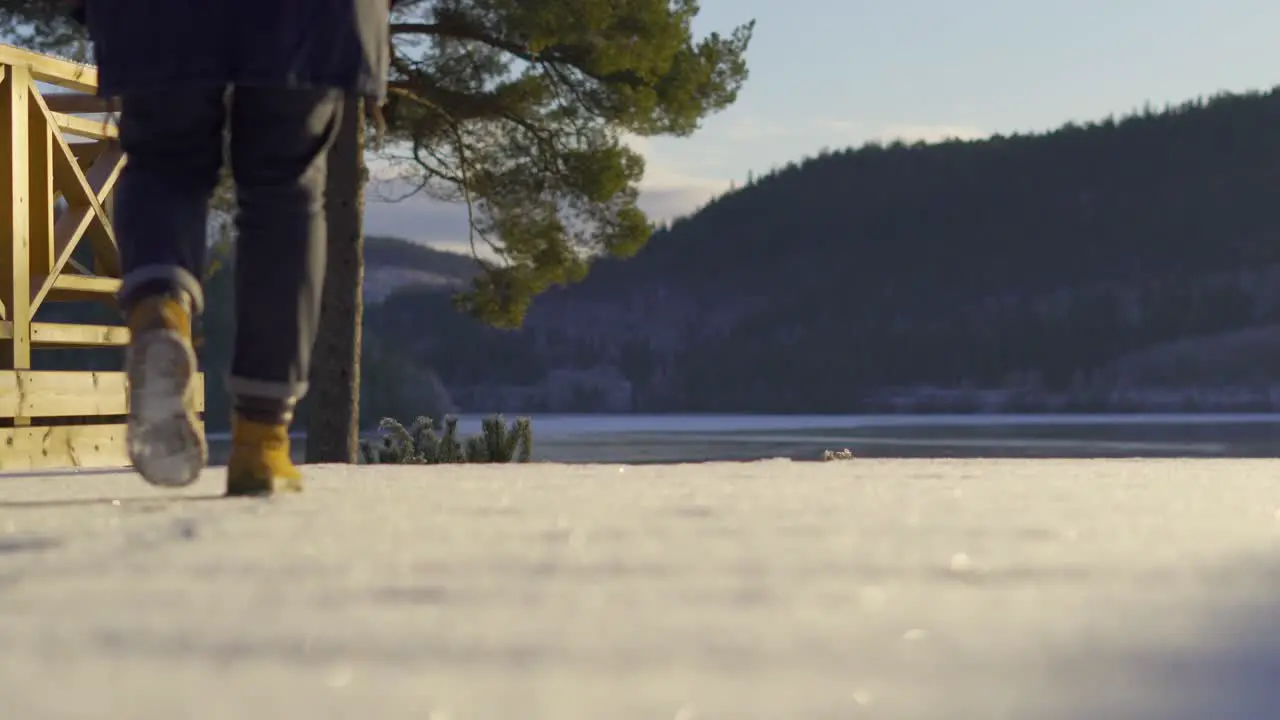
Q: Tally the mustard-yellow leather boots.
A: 2